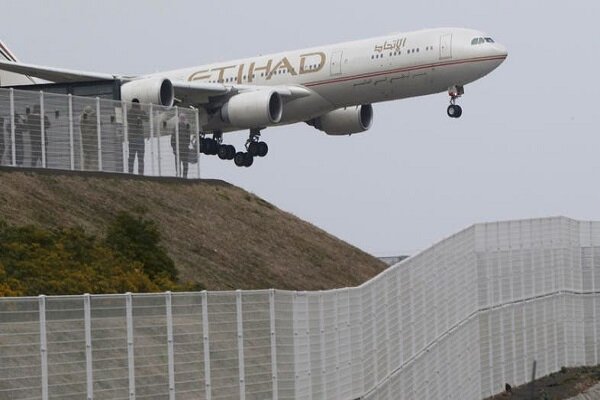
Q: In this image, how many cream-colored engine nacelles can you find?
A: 3